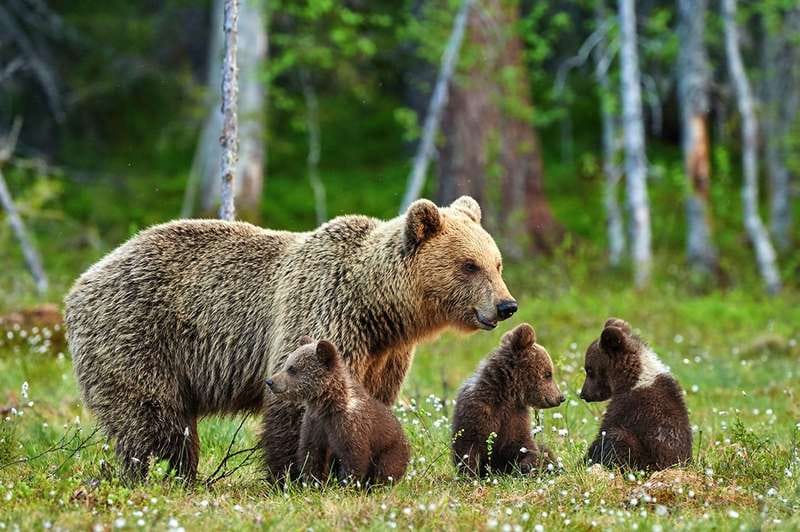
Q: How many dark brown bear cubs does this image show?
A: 3